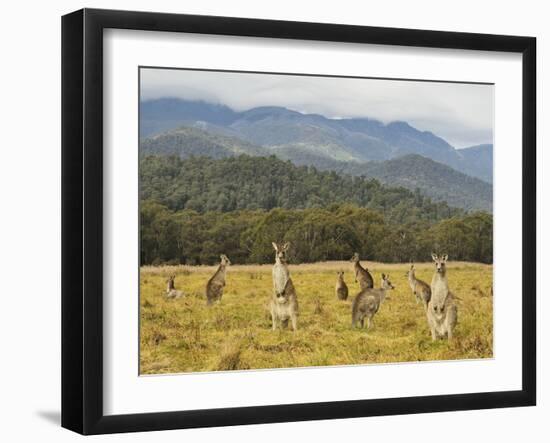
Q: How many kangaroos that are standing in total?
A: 7